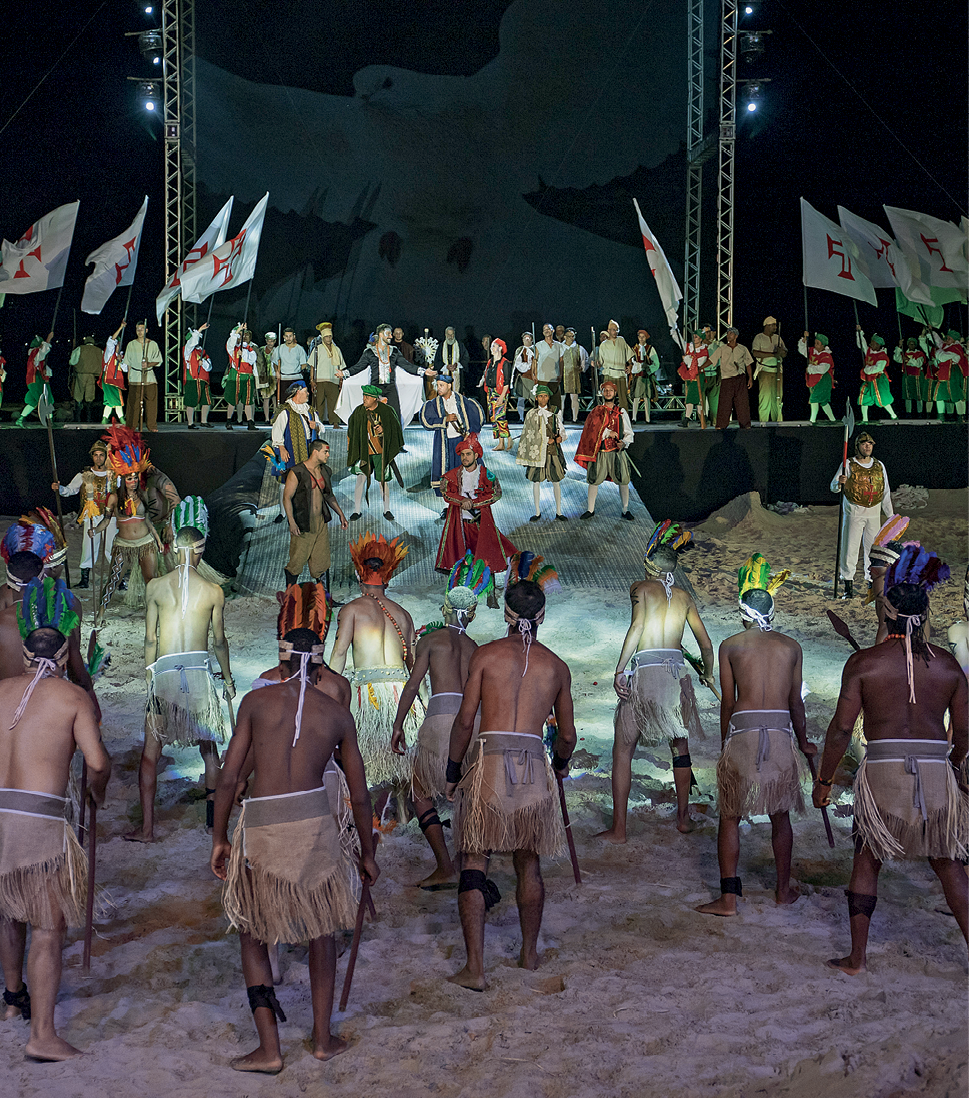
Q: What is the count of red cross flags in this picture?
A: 8